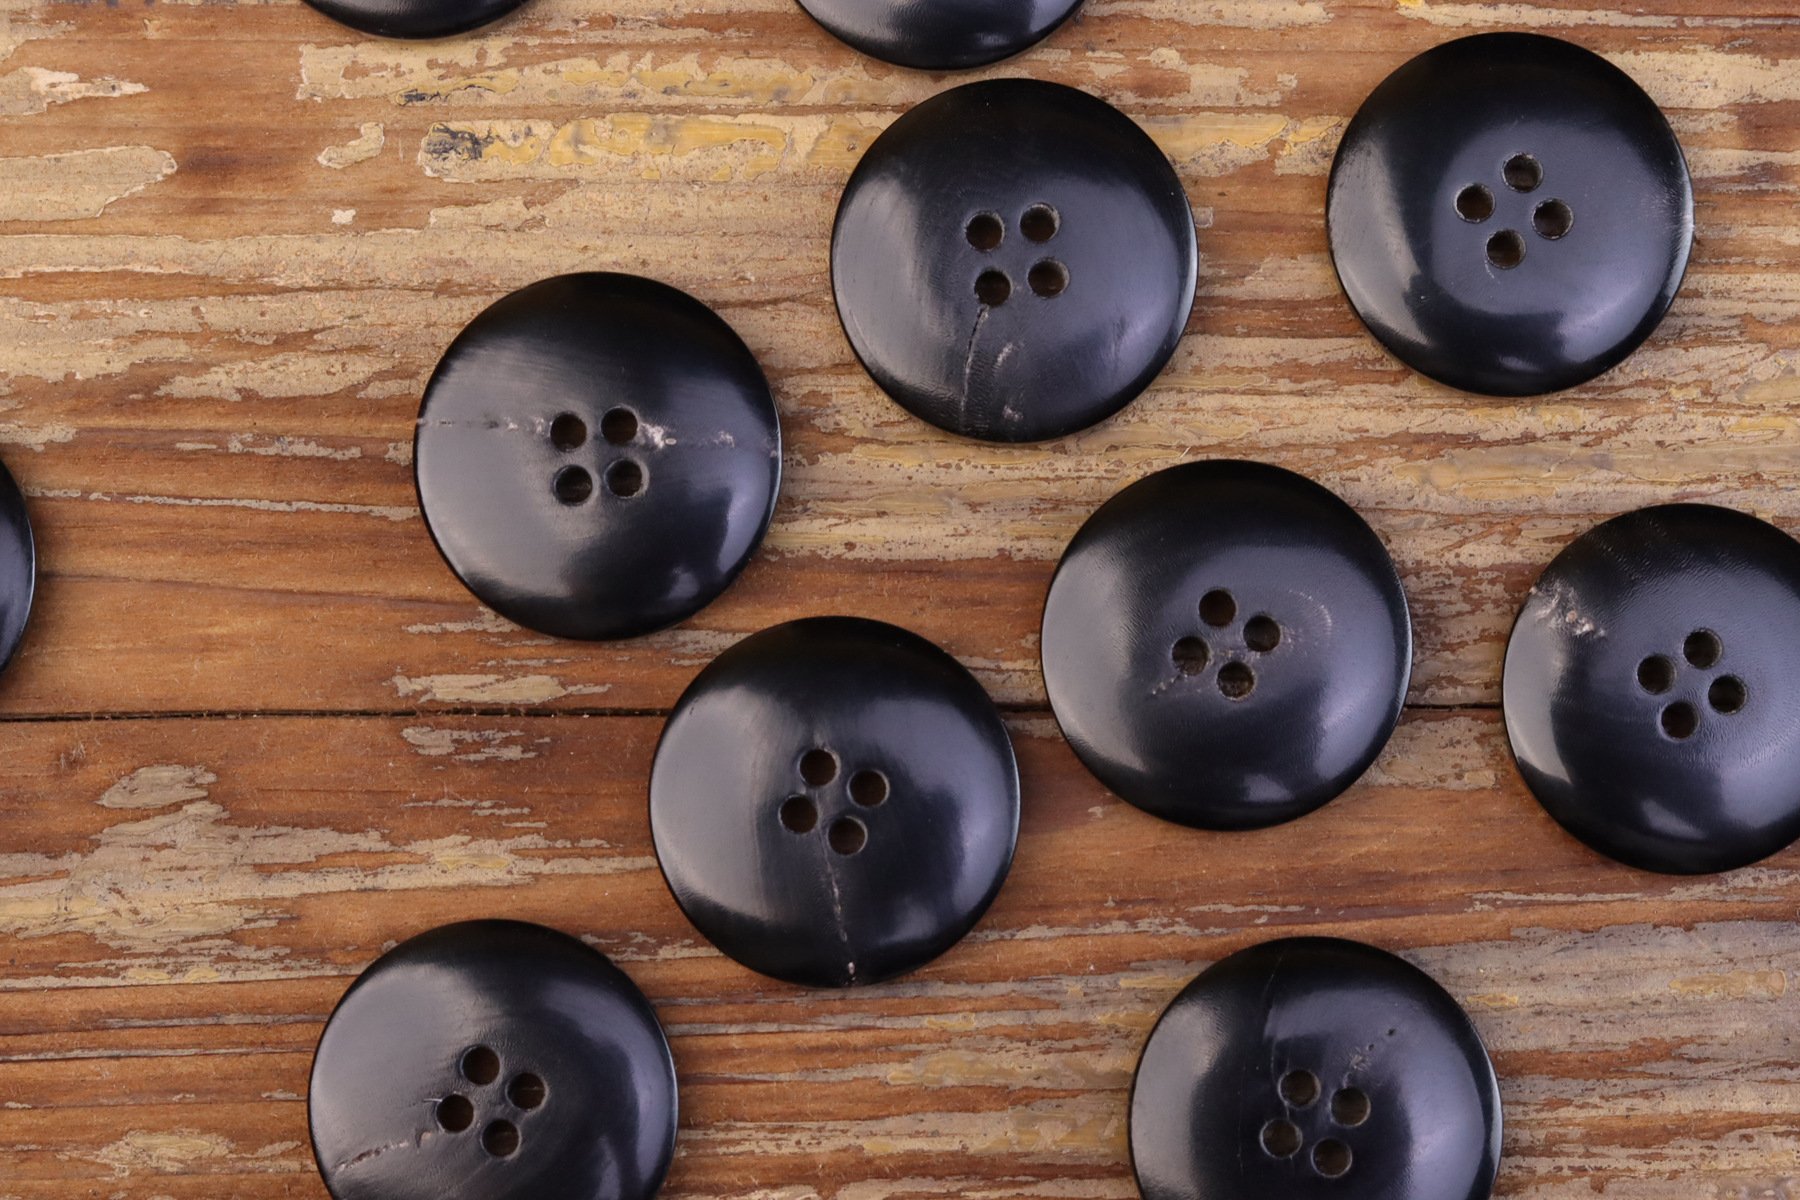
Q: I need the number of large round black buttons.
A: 11